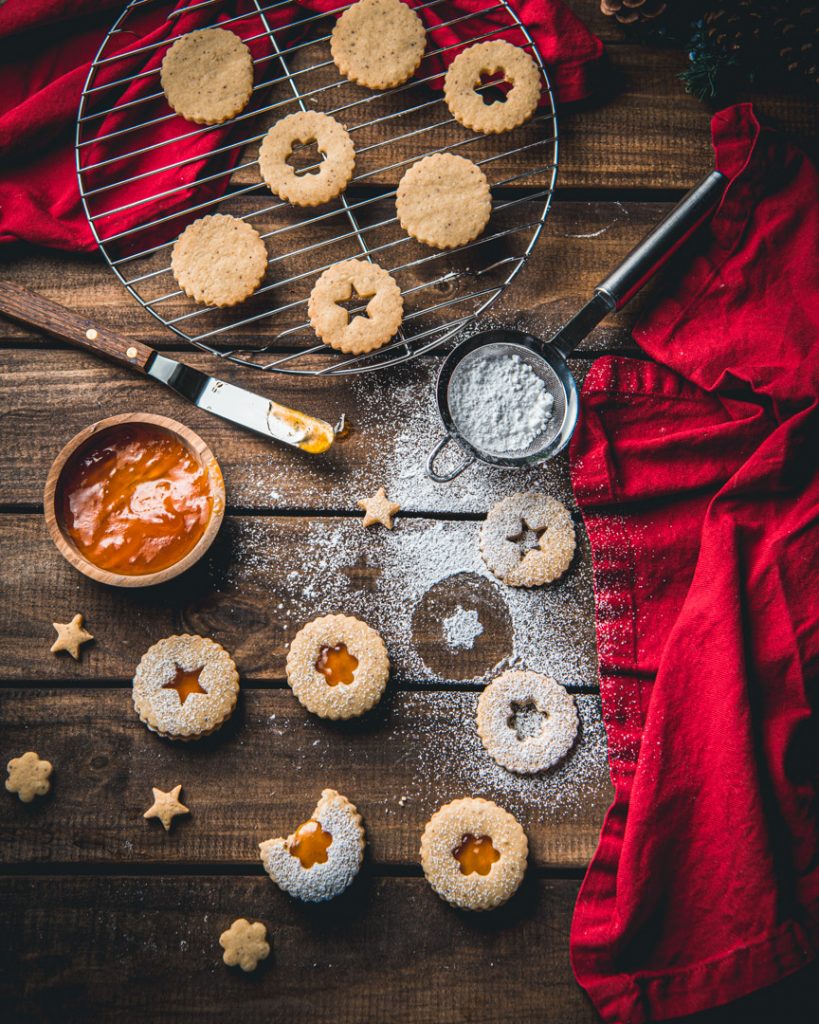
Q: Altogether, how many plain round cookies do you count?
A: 4